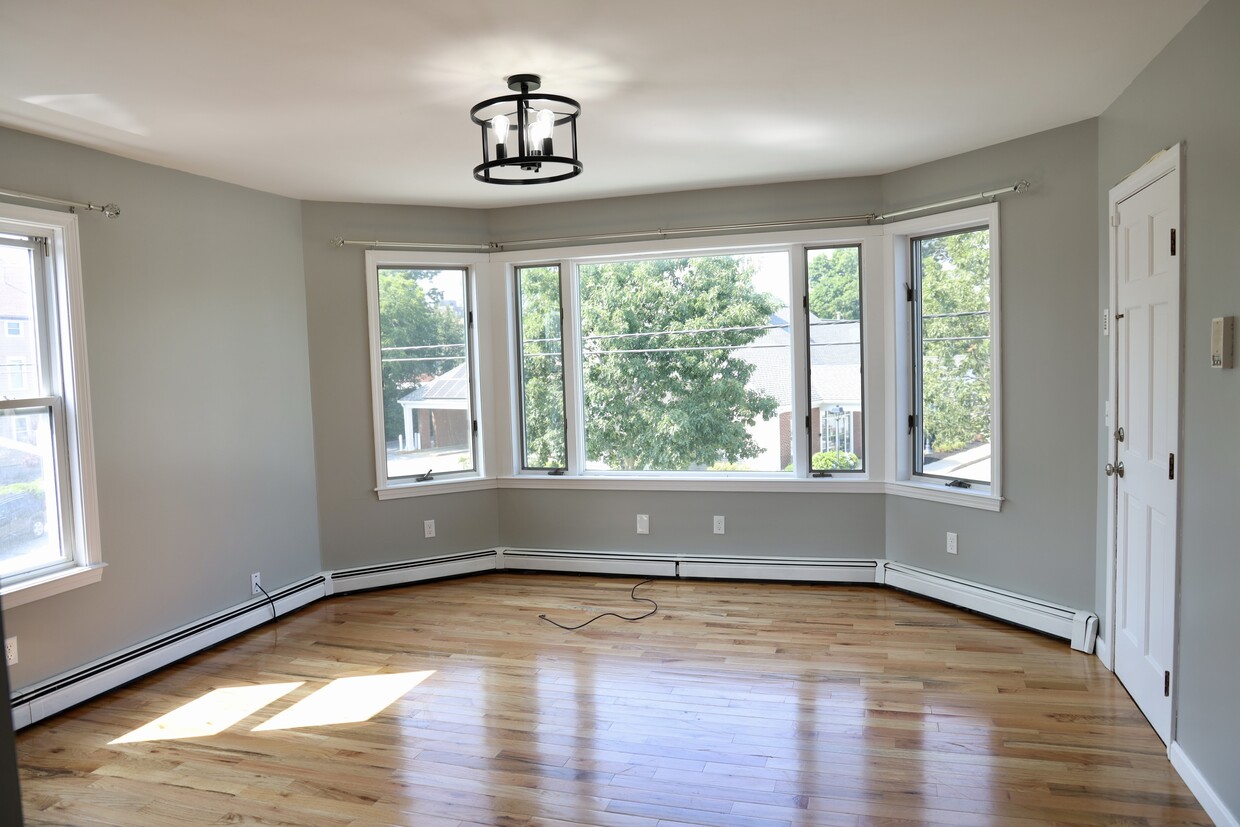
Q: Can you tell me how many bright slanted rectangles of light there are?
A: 2